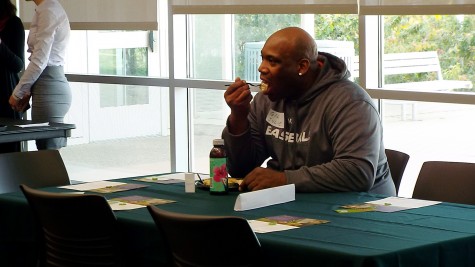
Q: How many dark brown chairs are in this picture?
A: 5